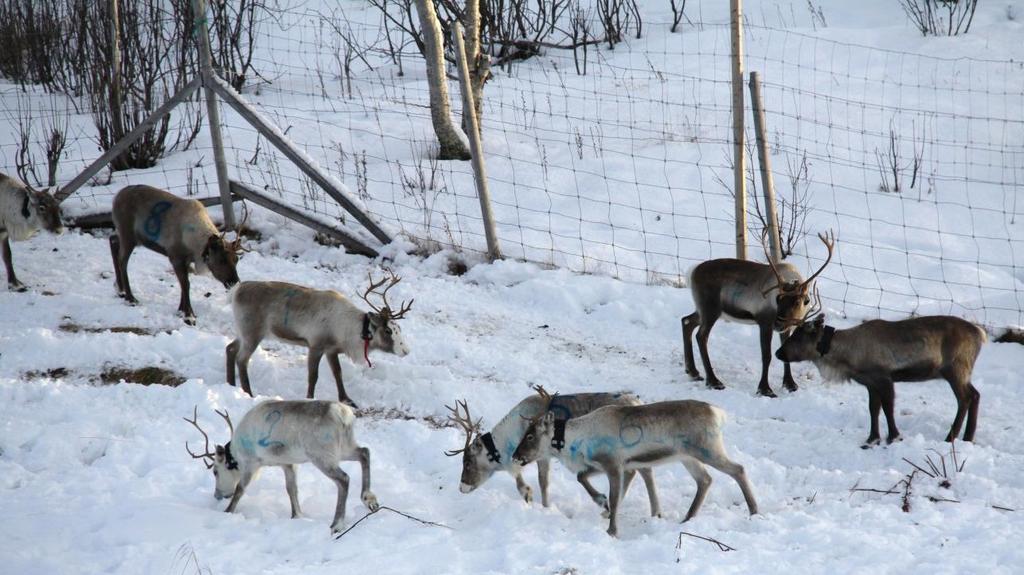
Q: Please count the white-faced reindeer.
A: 2